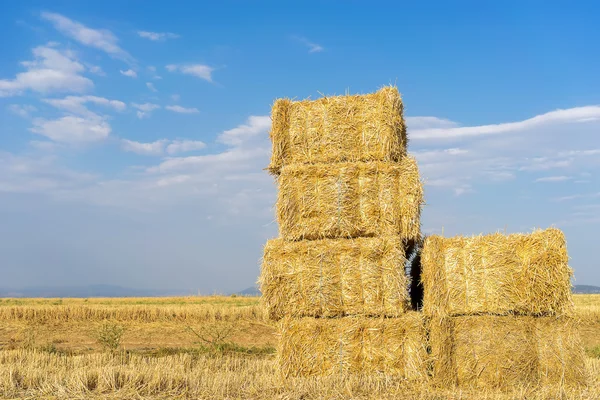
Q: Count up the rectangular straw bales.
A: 6